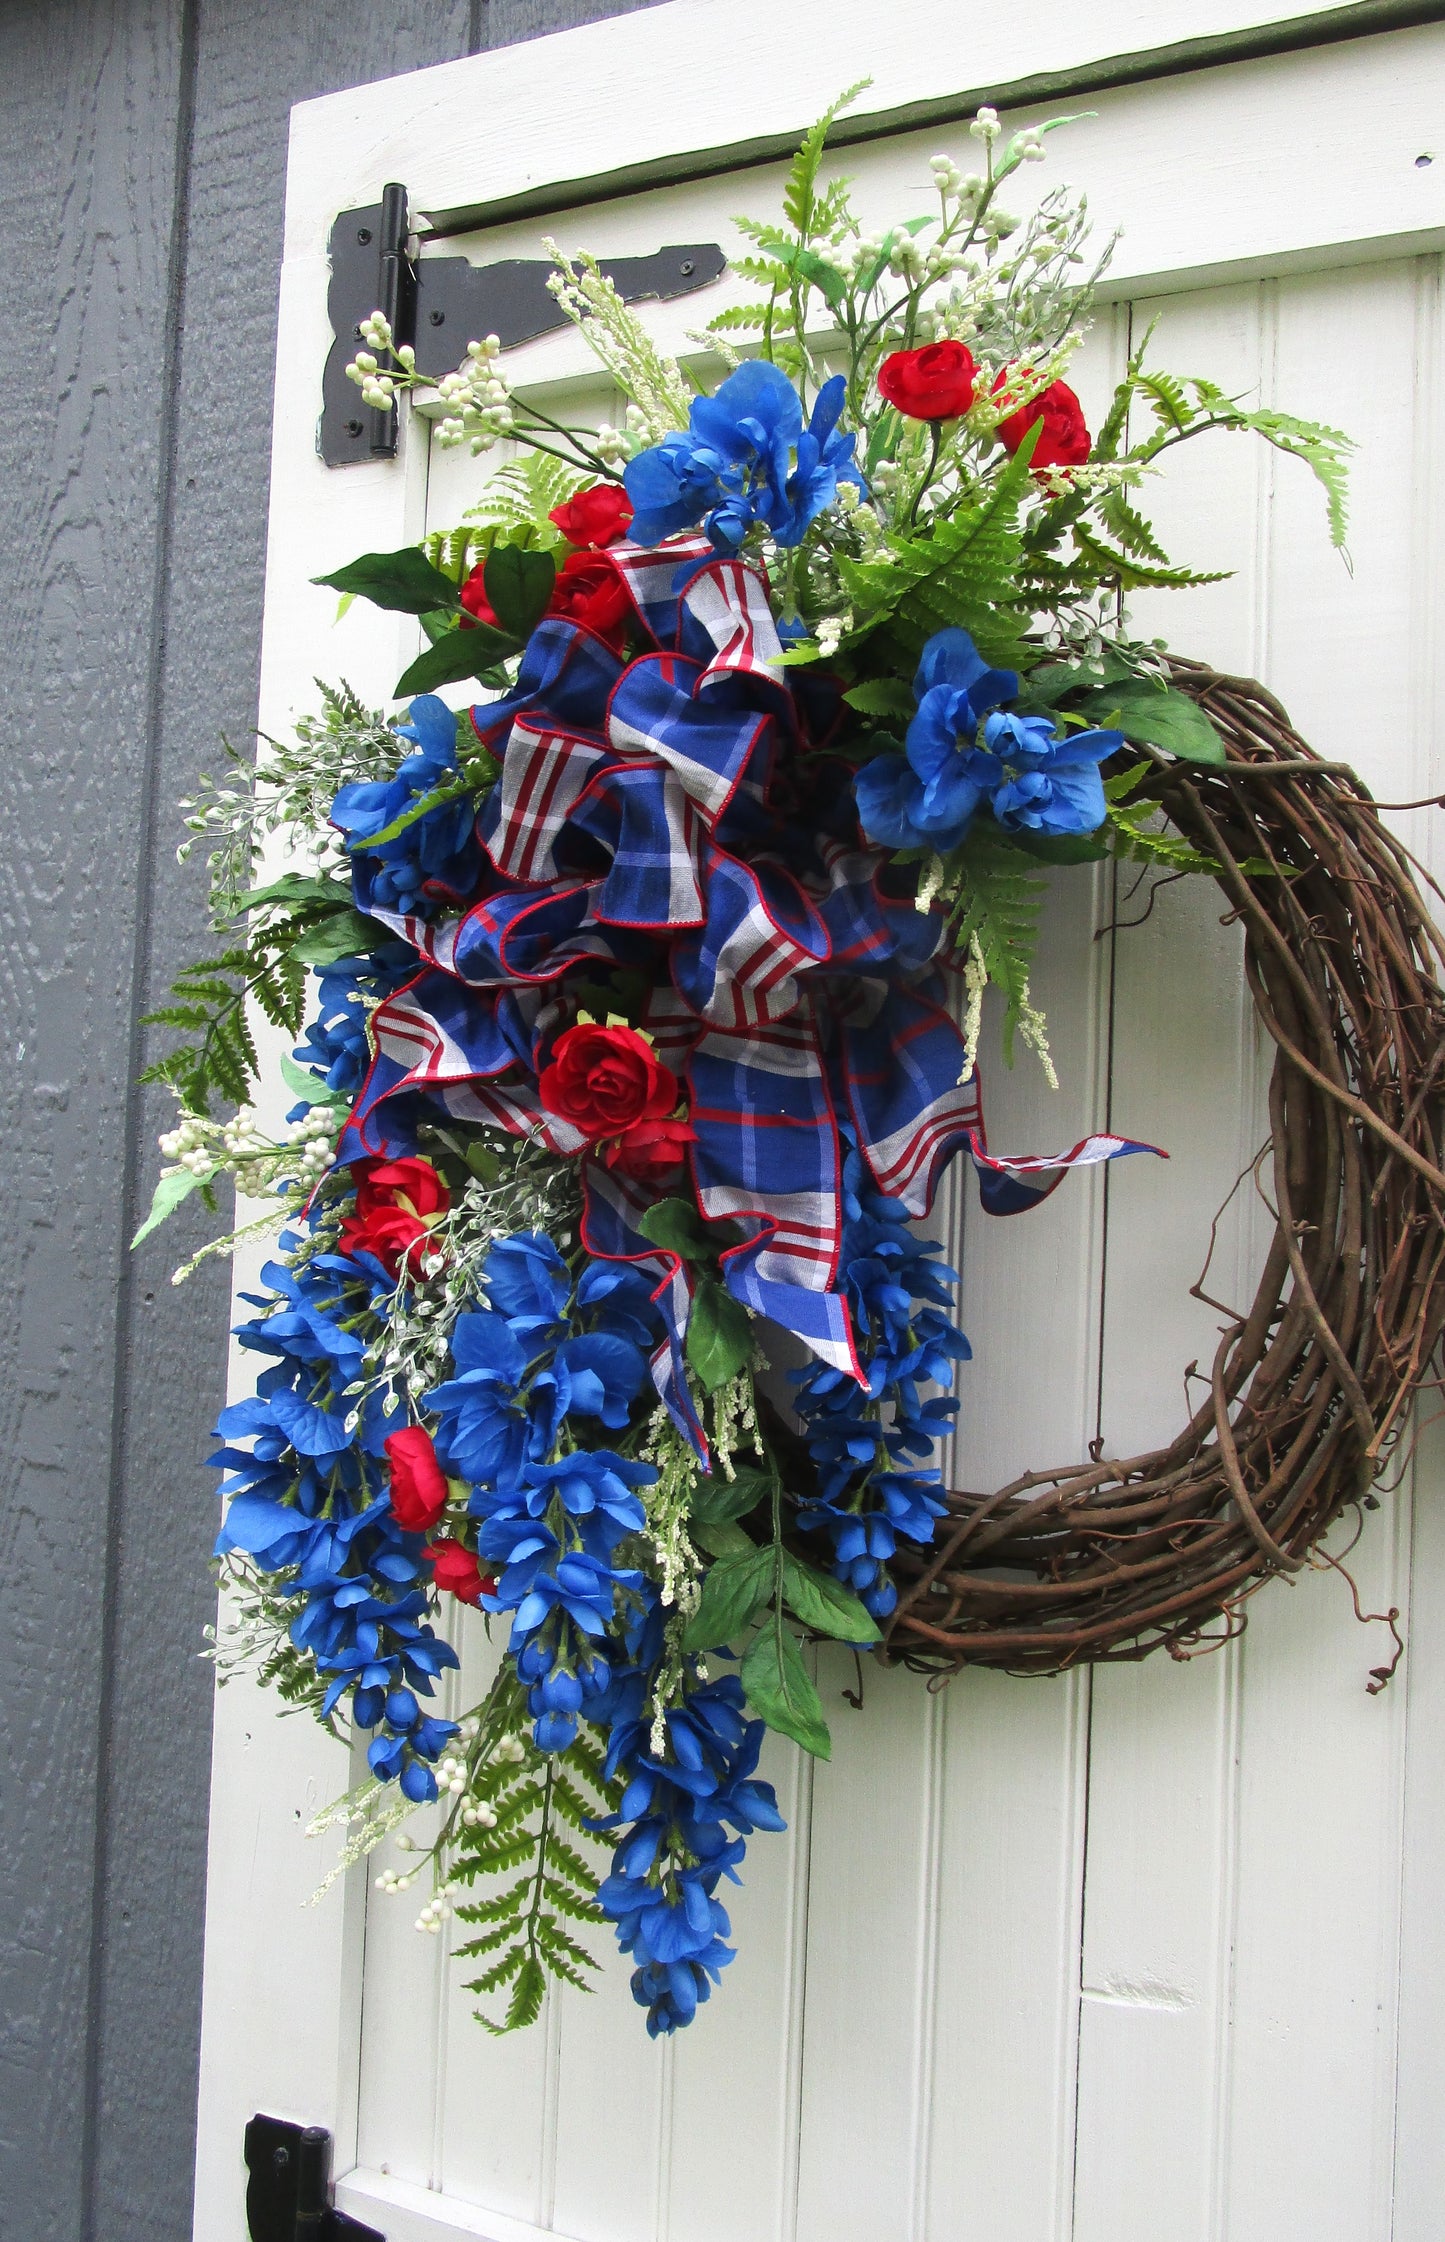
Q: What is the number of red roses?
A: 11